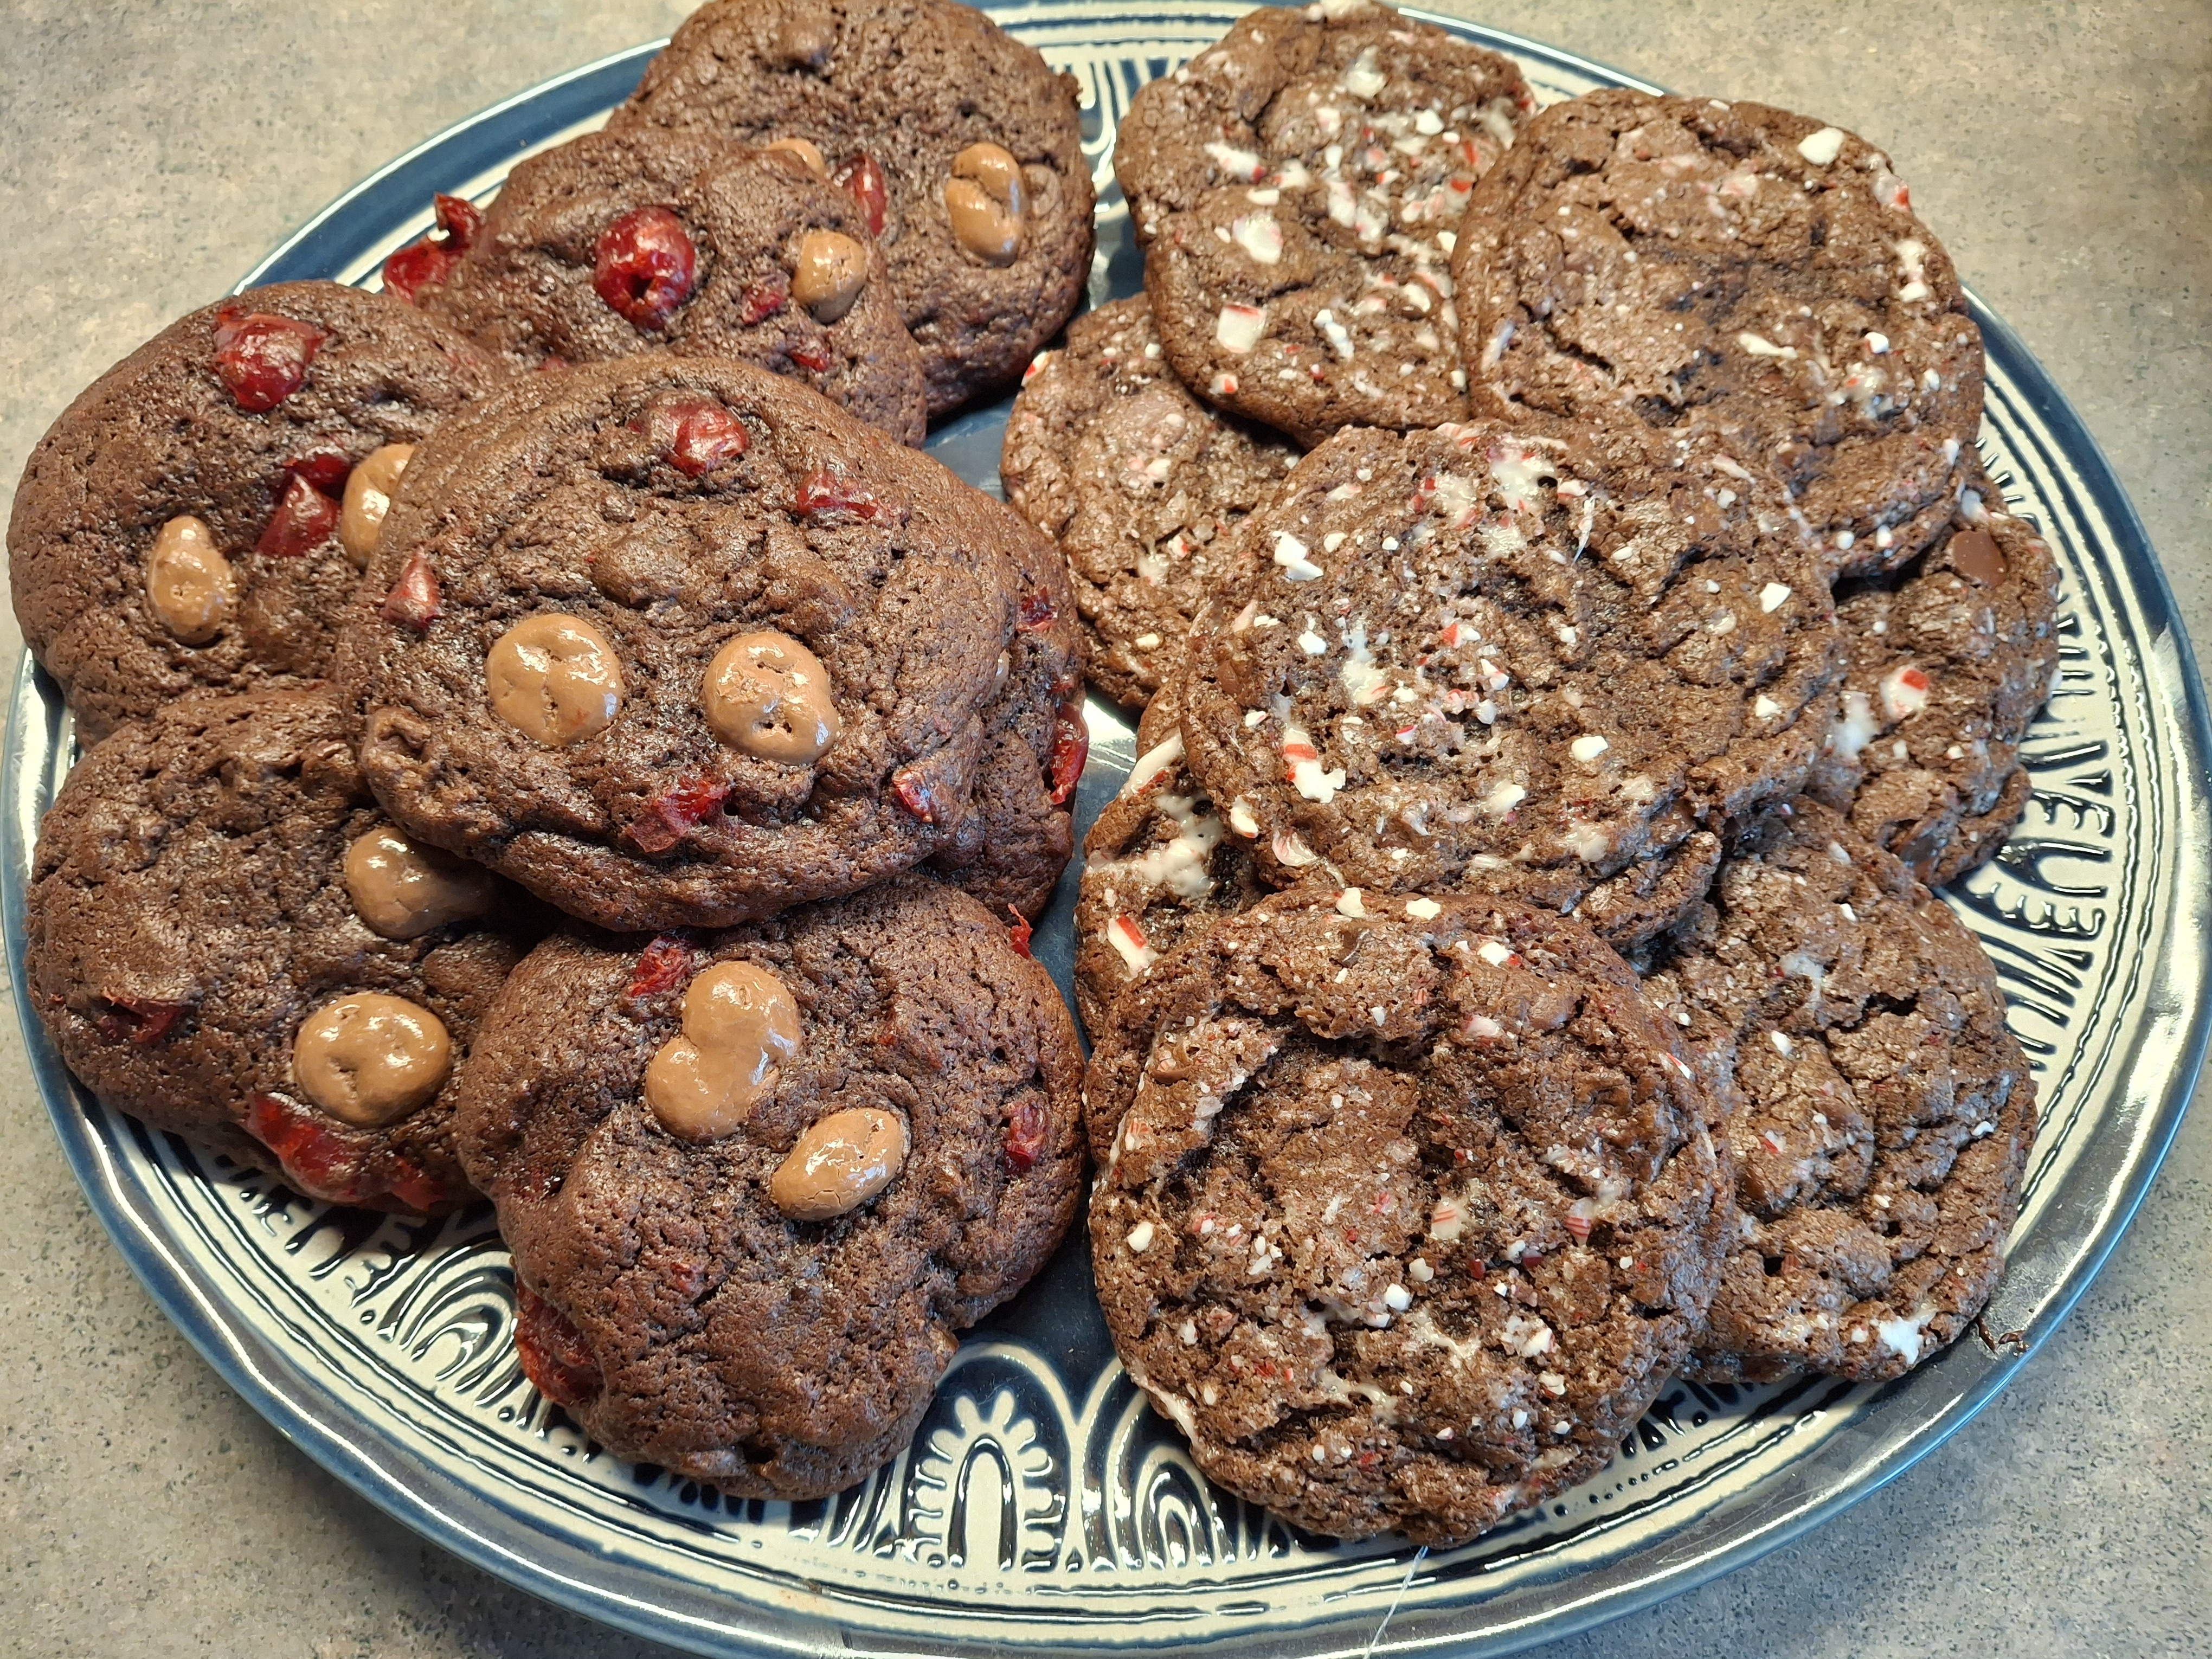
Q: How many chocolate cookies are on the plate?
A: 15